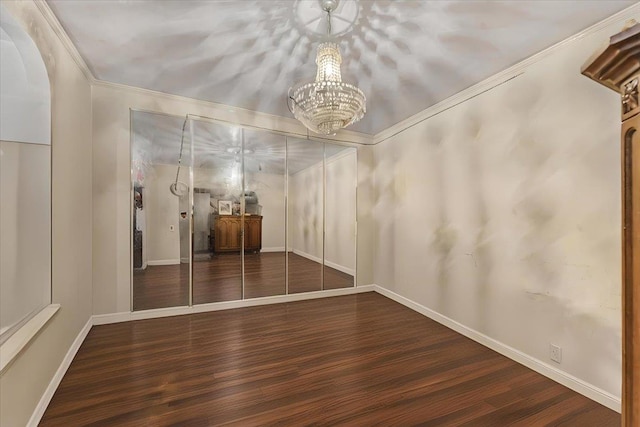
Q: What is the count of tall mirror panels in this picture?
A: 5